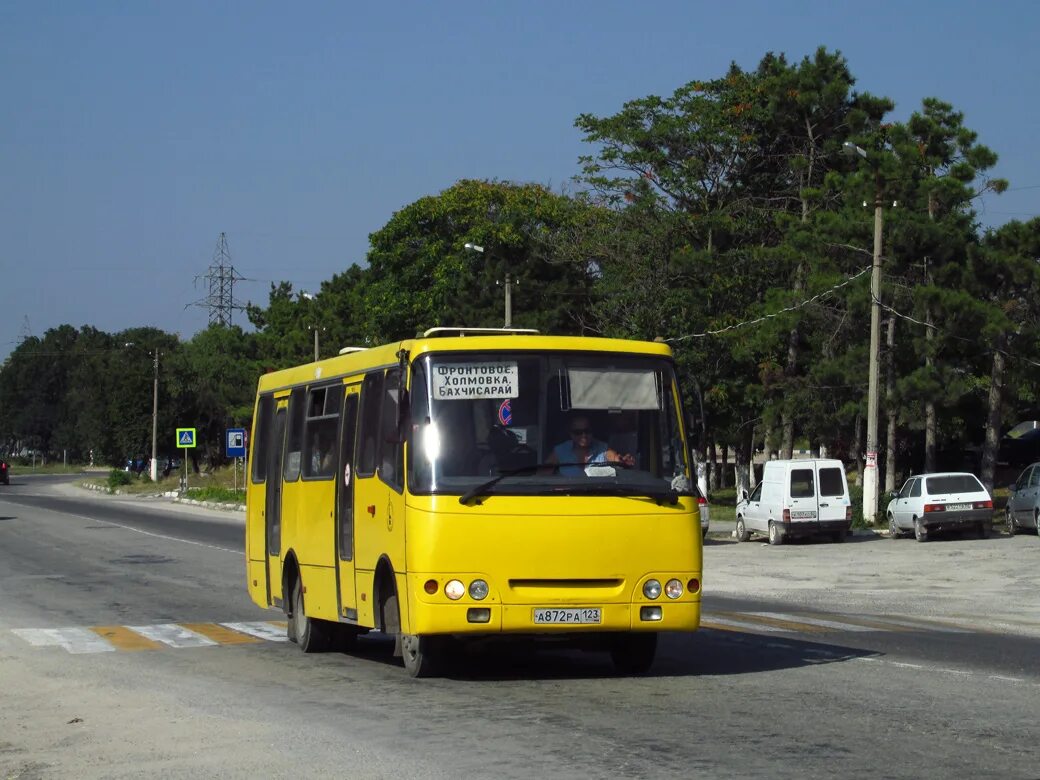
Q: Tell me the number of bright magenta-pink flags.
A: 0